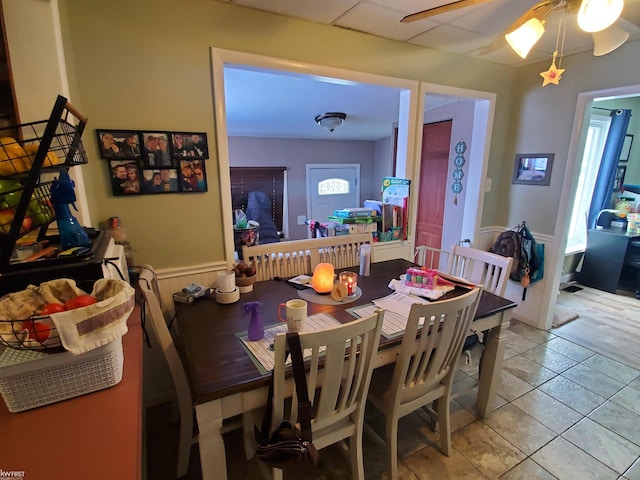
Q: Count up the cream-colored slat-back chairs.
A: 4